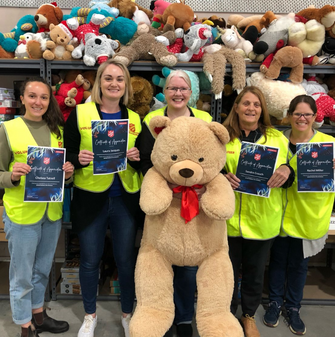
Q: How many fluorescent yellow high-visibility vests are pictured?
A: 5